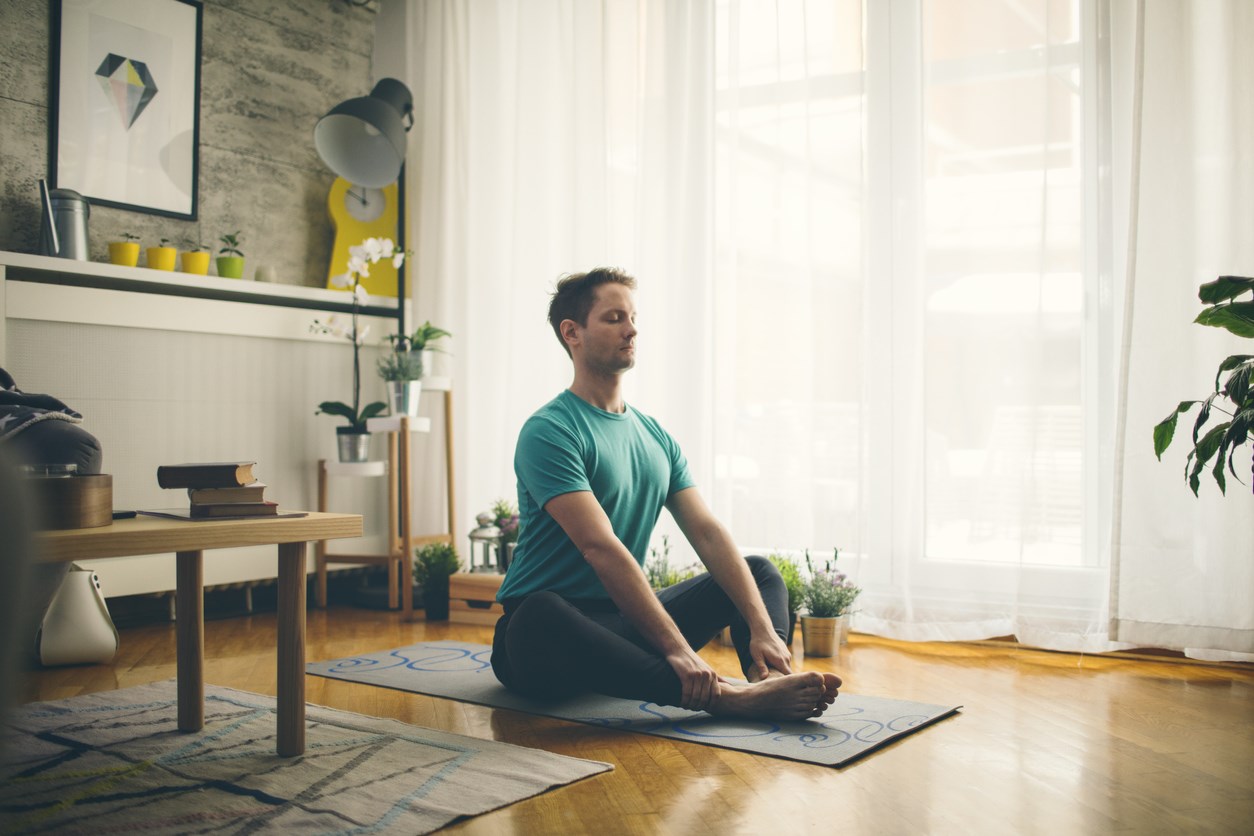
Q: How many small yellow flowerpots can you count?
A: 3